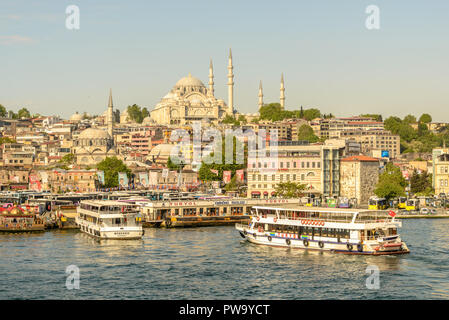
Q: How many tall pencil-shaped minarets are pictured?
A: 5